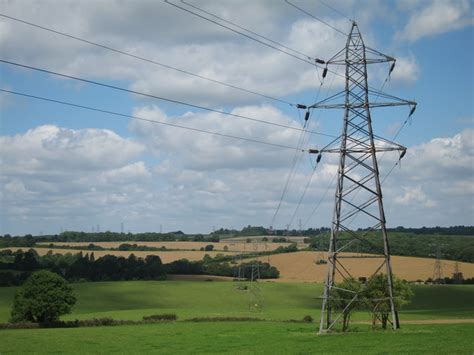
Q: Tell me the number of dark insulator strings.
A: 9